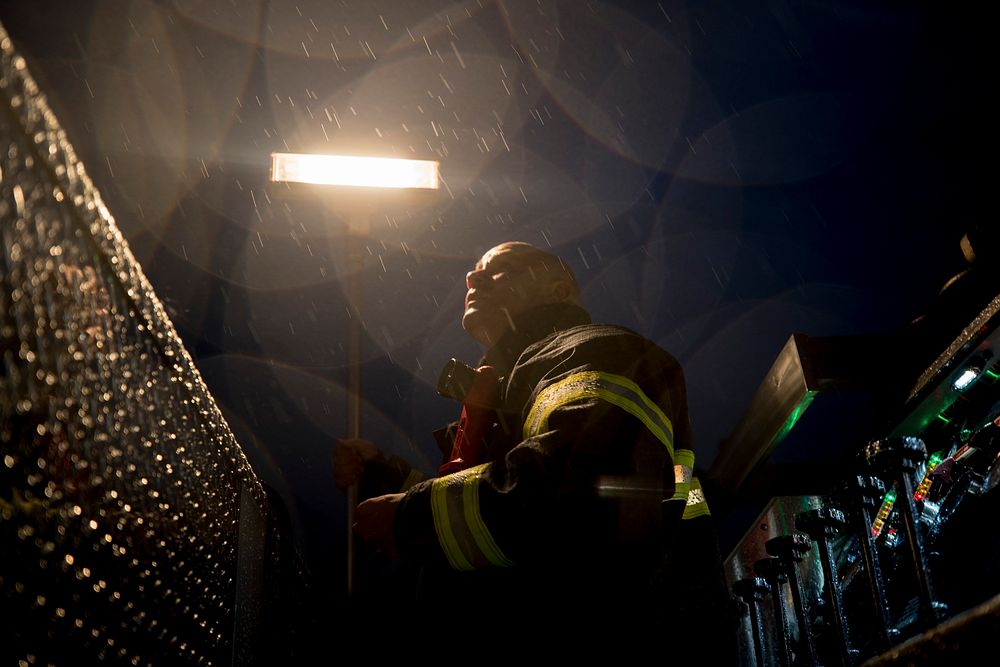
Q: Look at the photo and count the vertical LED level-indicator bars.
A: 2